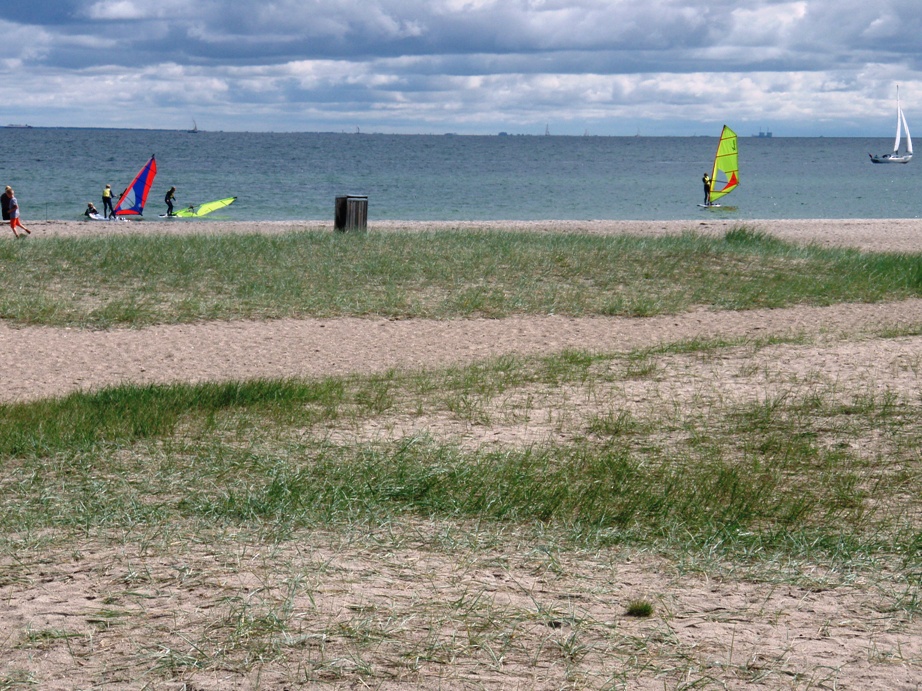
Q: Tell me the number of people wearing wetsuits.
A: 4